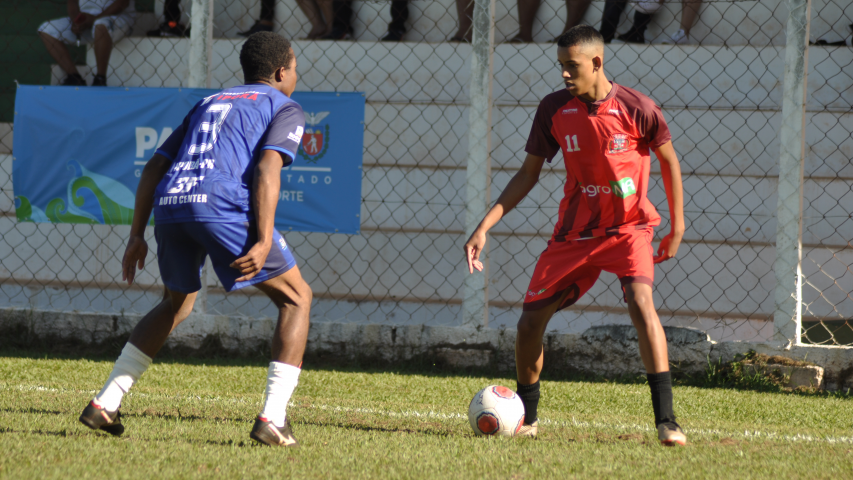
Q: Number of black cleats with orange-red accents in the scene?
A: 2